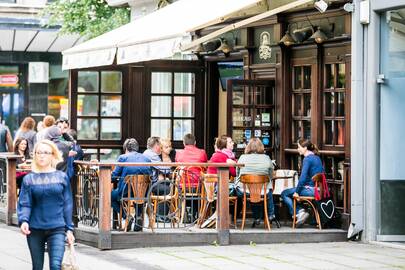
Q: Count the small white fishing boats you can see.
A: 0